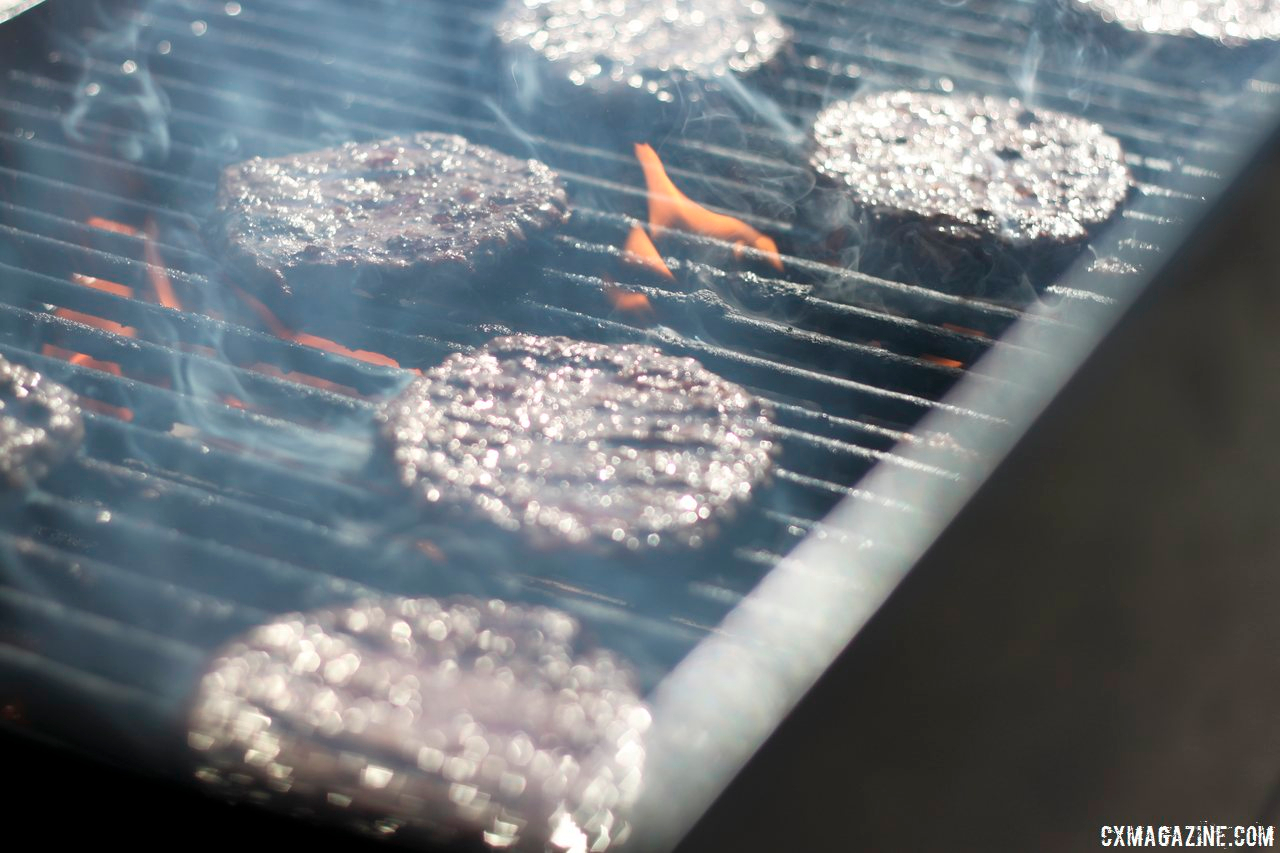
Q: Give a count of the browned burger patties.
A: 7